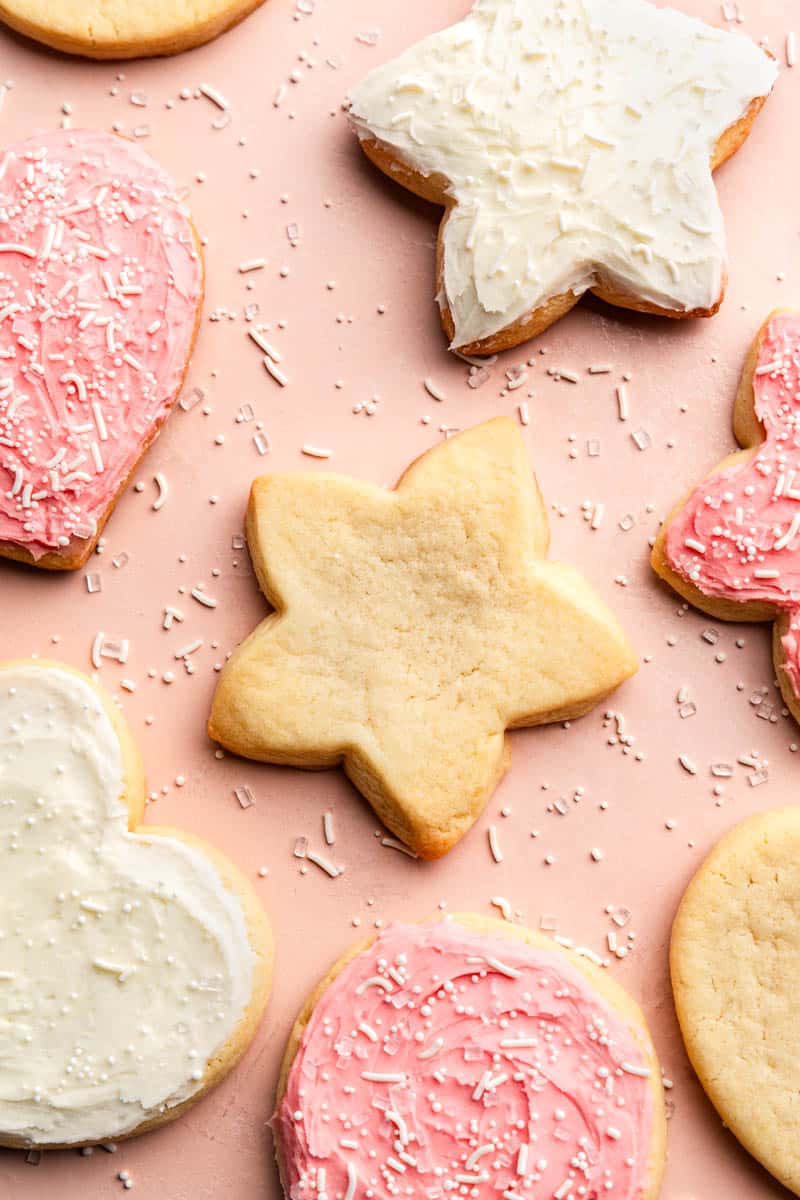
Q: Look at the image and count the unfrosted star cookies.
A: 1